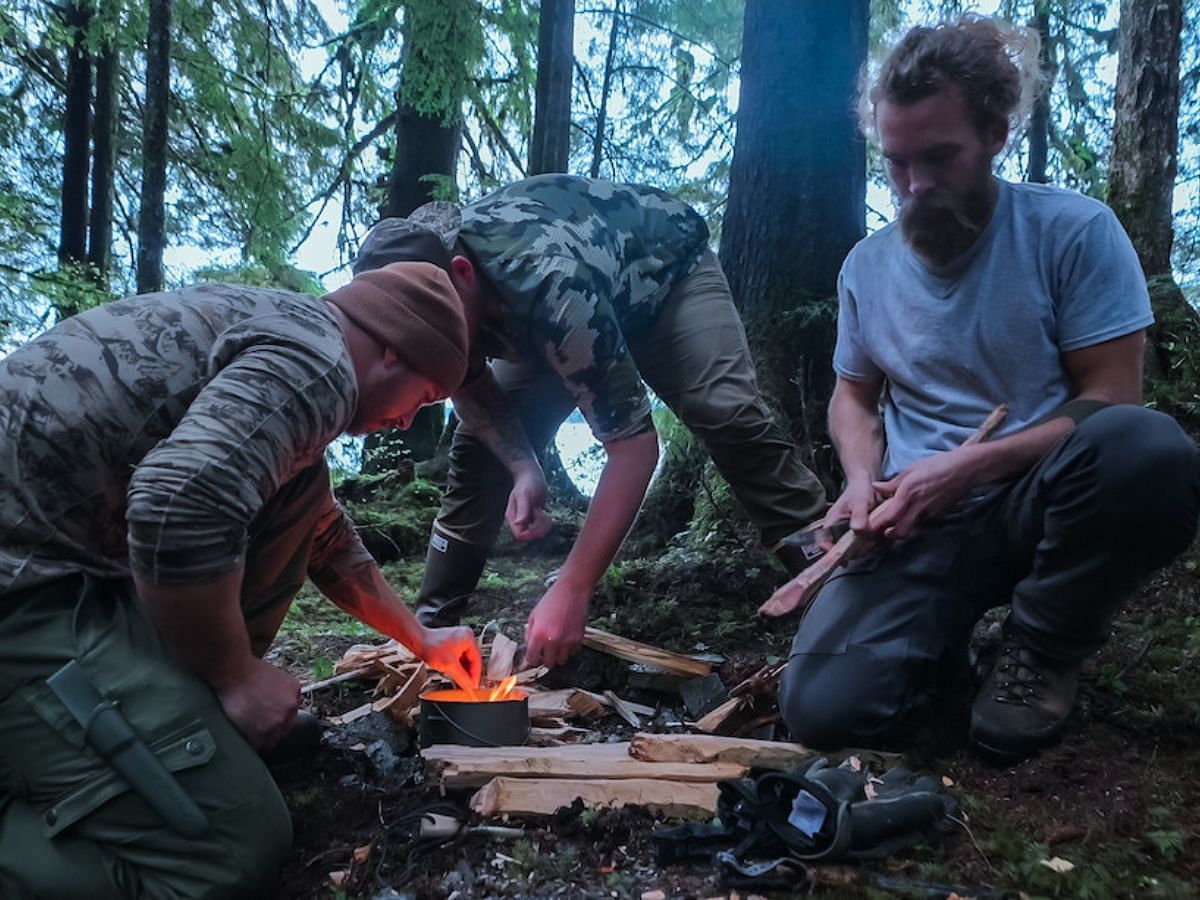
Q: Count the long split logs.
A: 3